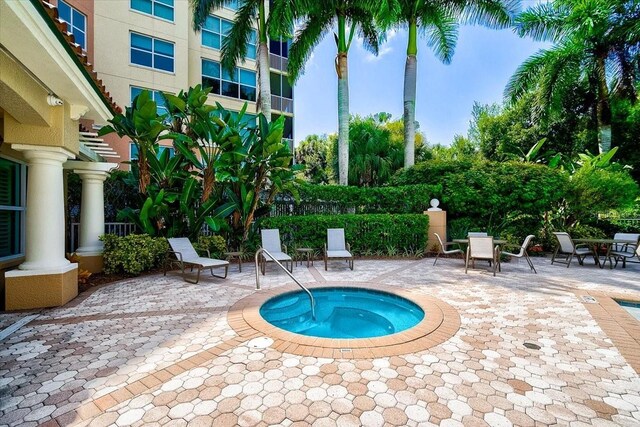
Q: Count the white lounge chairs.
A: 3